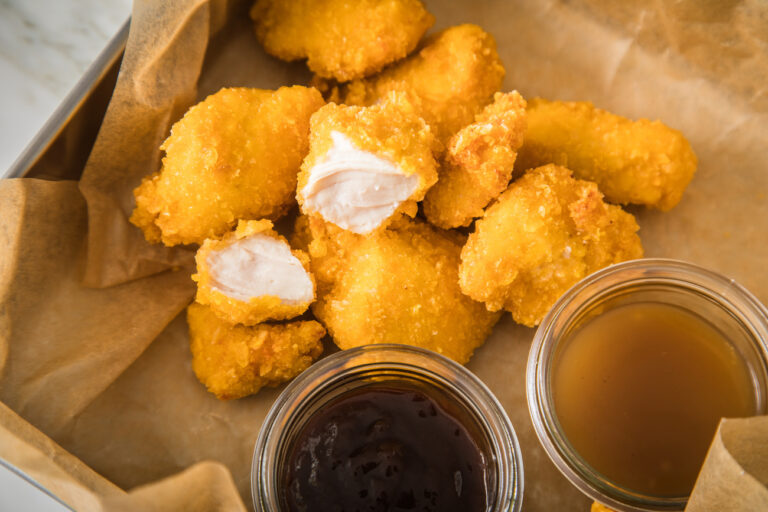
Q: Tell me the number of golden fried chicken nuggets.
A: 10